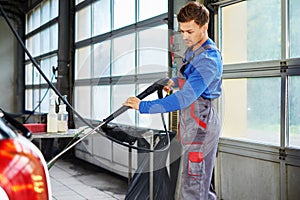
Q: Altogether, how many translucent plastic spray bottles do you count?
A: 2